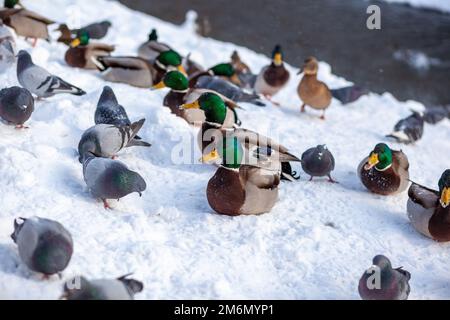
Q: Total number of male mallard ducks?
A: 11